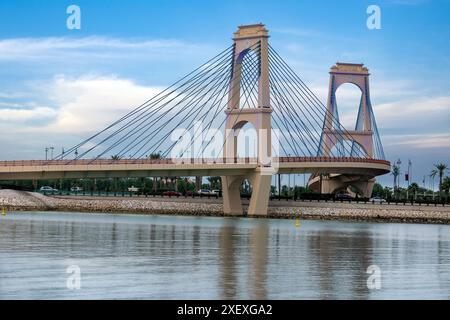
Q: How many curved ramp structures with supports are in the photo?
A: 1